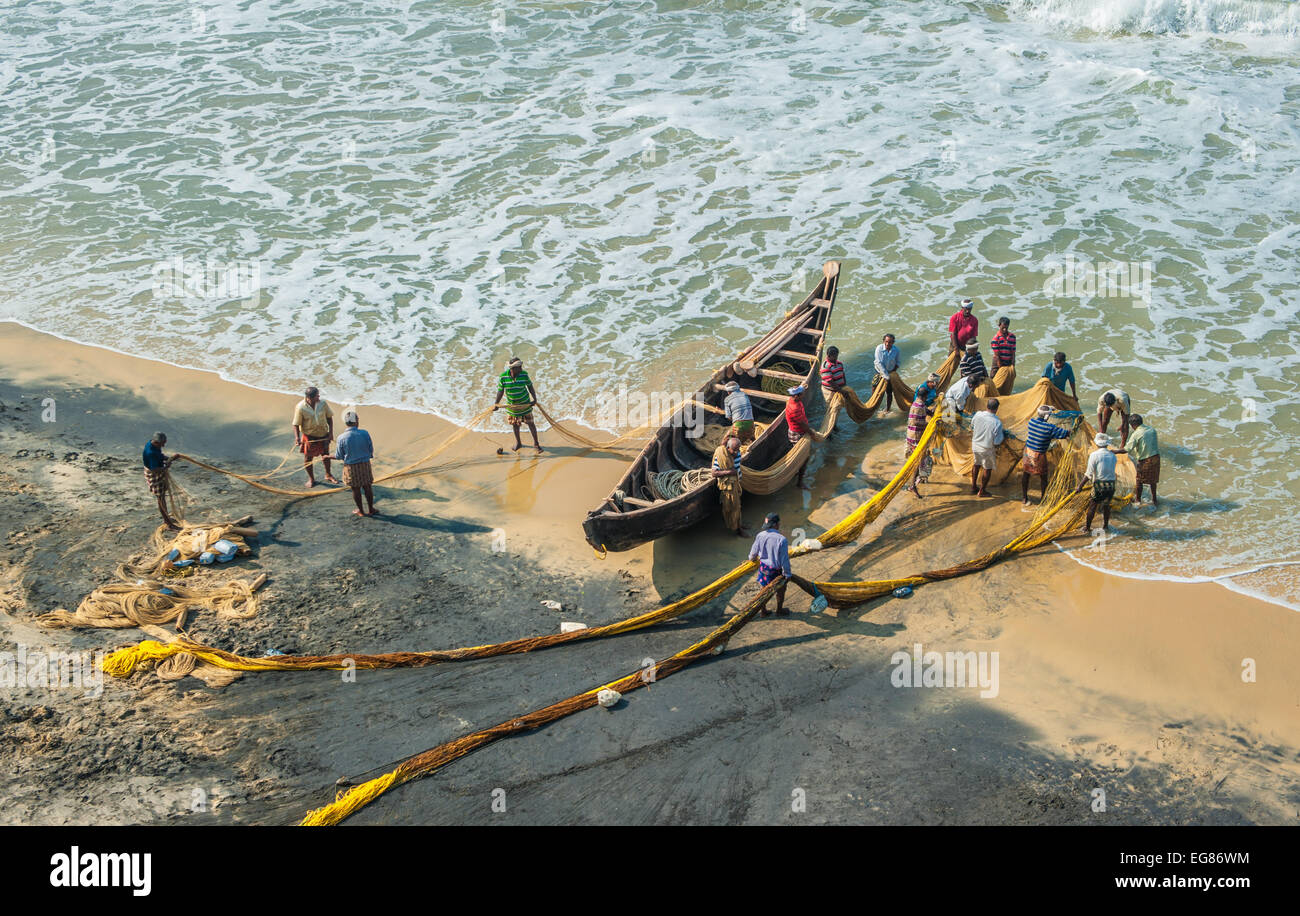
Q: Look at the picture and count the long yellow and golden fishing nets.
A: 2